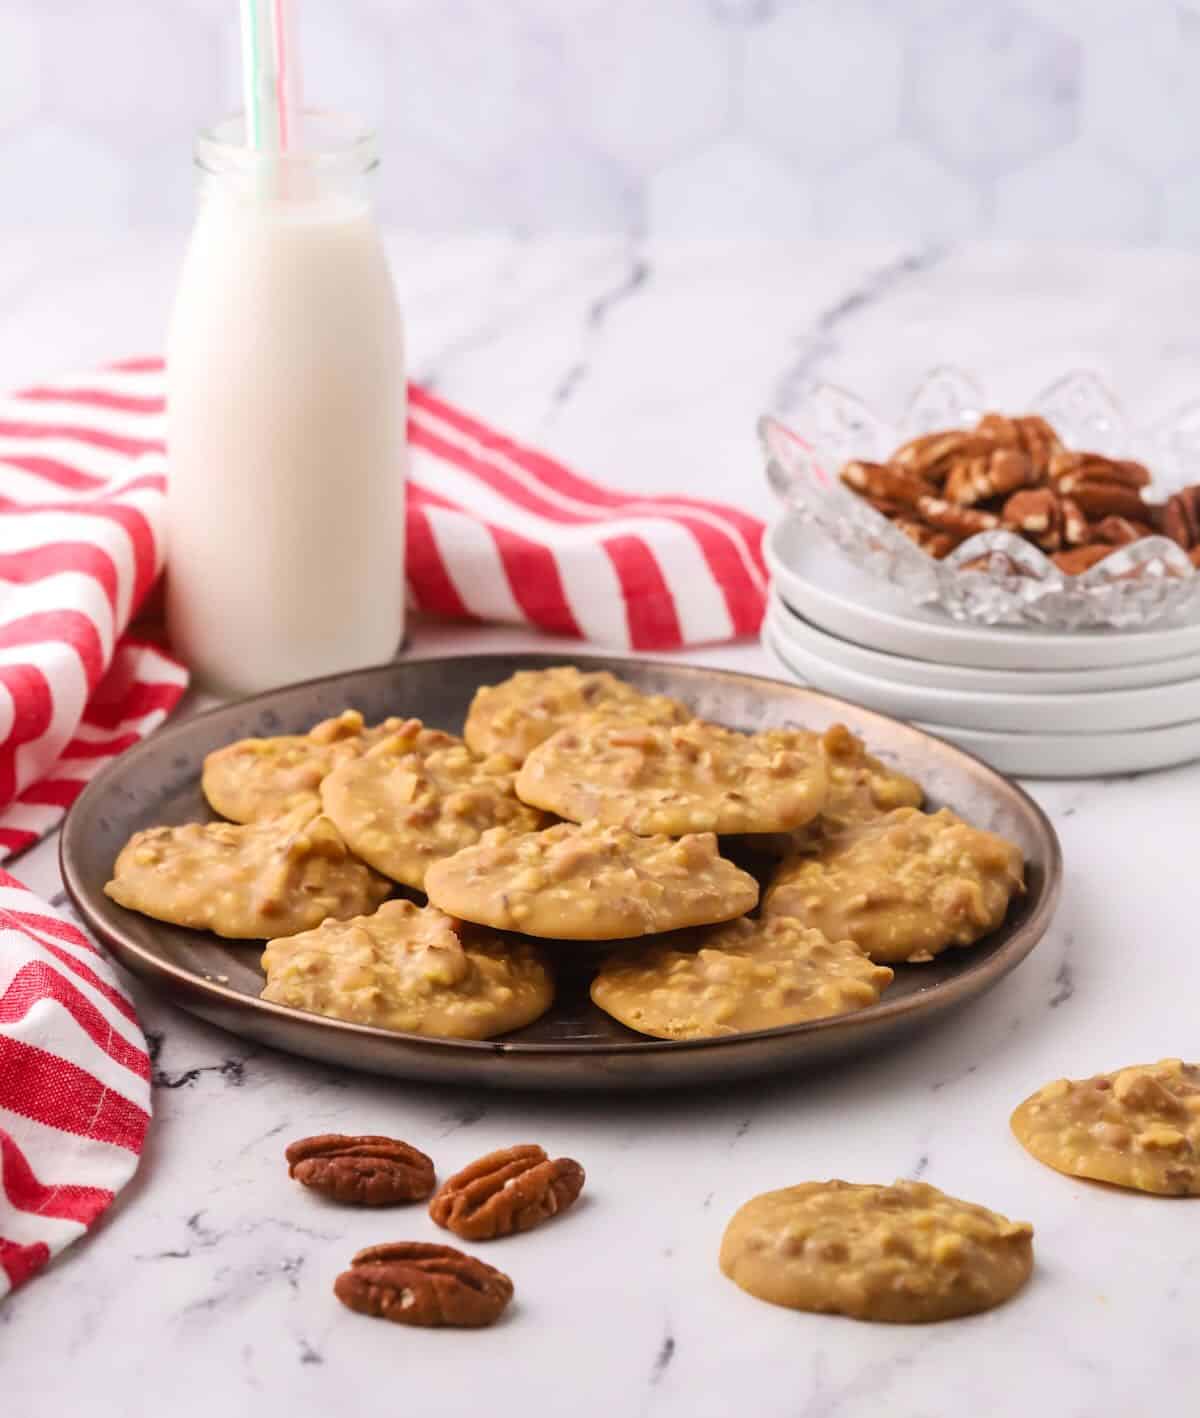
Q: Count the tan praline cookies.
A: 12